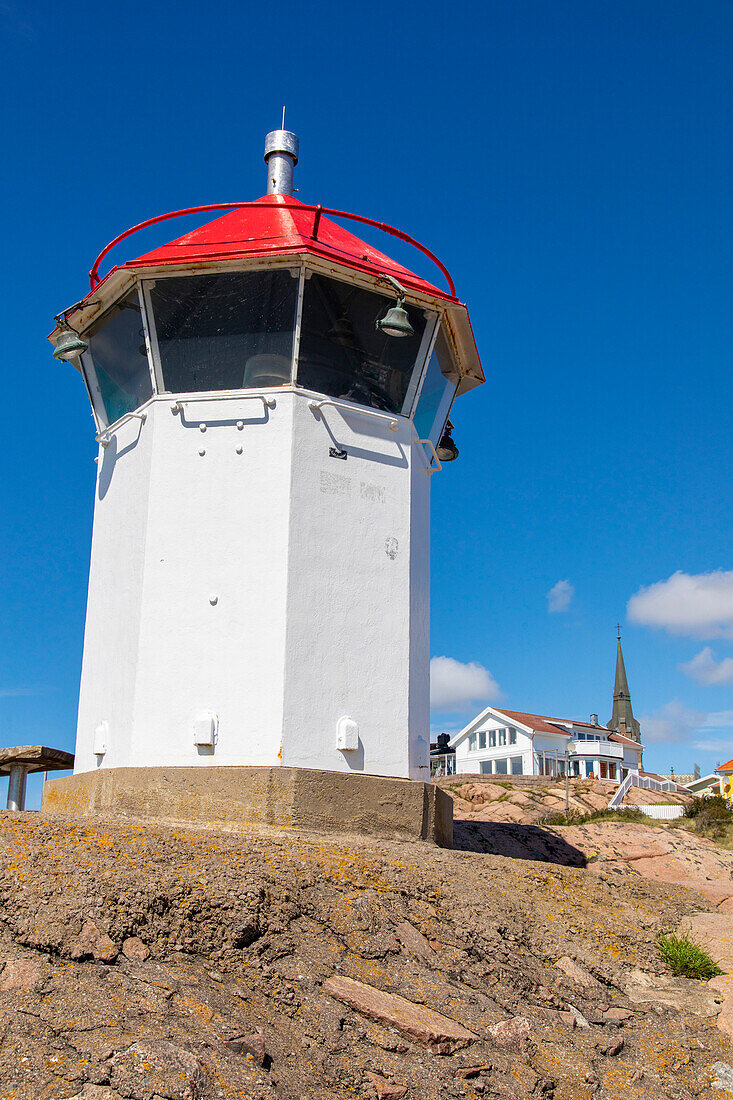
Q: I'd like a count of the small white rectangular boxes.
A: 3